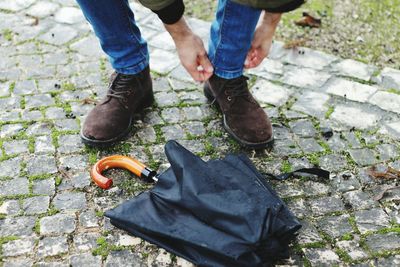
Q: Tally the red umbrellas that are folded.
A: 0